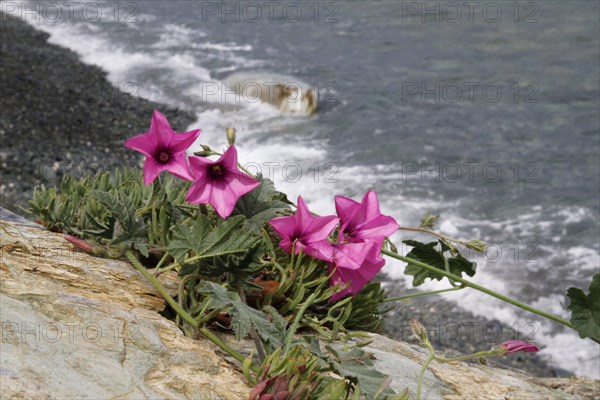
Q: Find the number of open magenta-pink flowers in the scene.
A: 5